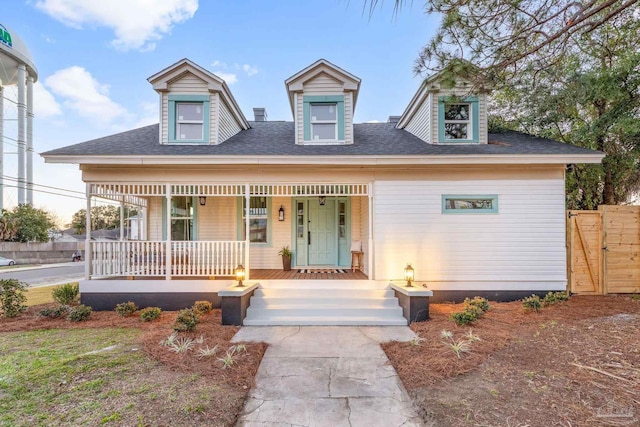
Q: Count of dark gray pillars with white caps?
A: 2